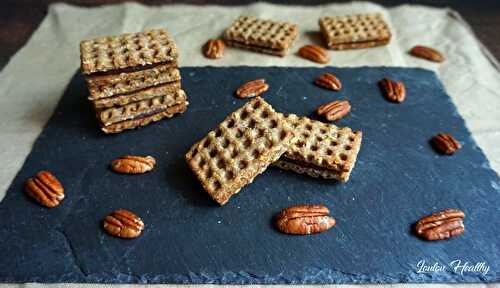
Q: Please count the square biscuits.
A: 7